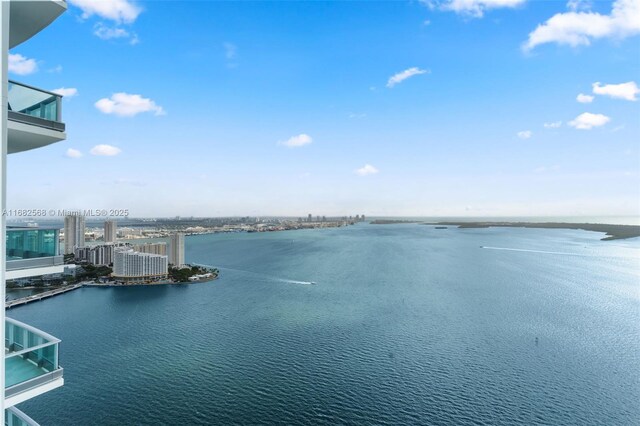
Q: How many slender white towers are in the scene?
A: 3